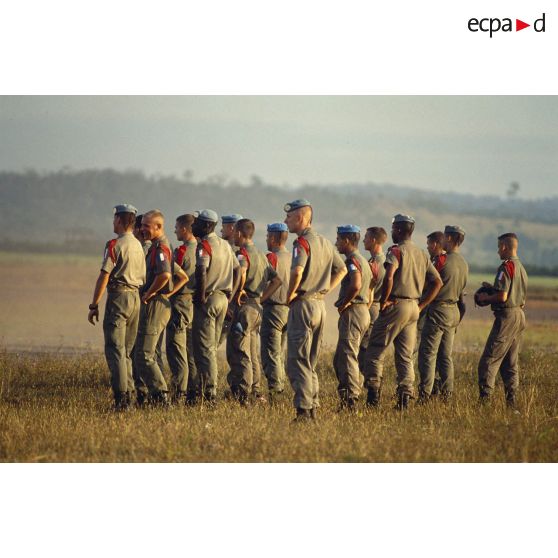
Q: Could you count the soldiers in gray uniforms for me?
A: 15